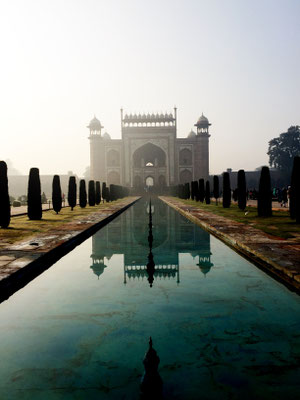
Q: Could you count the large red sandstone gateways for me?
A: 1